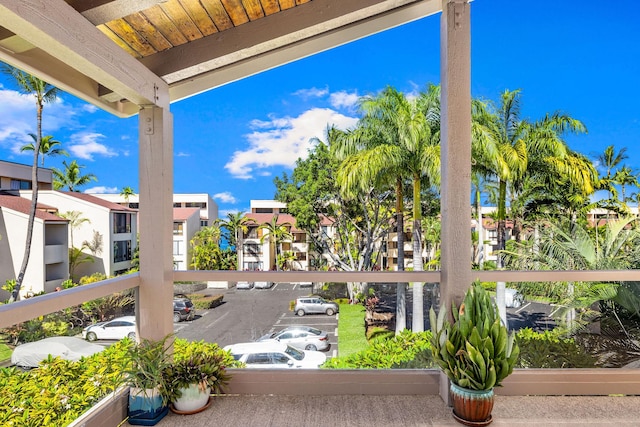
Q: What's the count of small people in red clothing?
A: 0